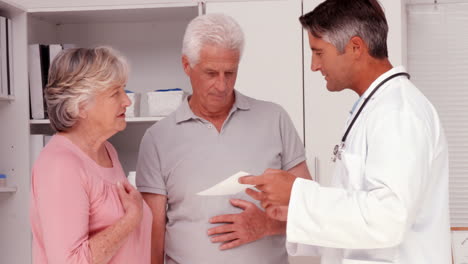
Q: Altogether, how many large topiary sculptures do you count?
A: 0